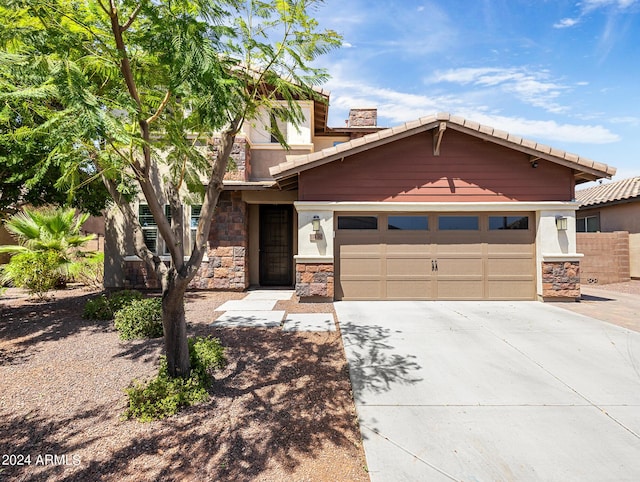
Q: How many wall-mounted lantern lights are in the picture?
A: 2